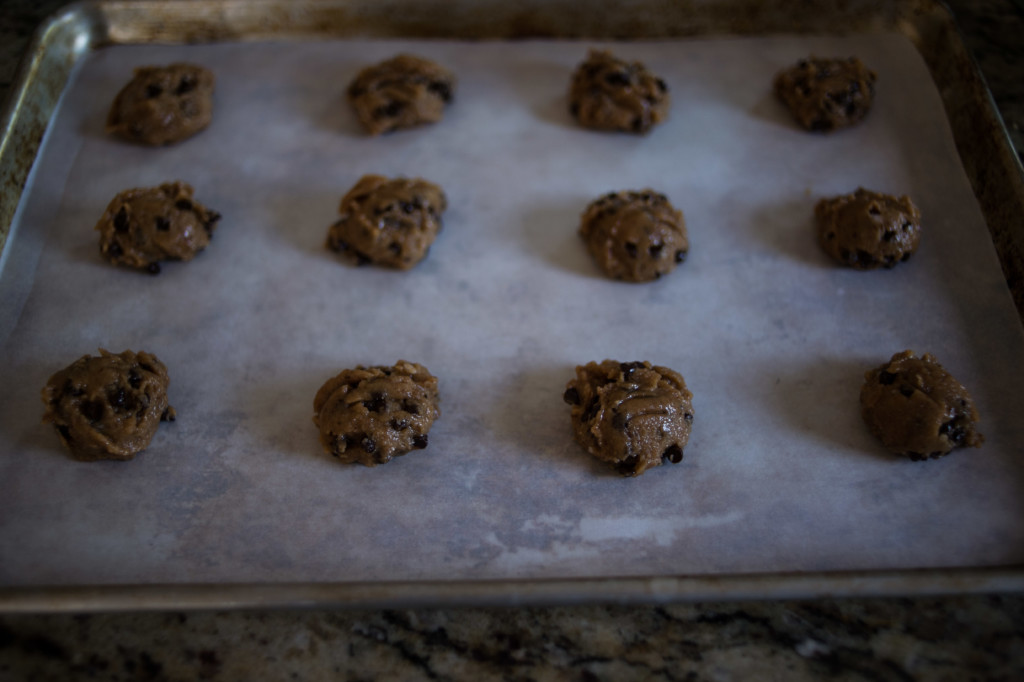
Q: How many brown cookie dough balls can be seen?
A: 12